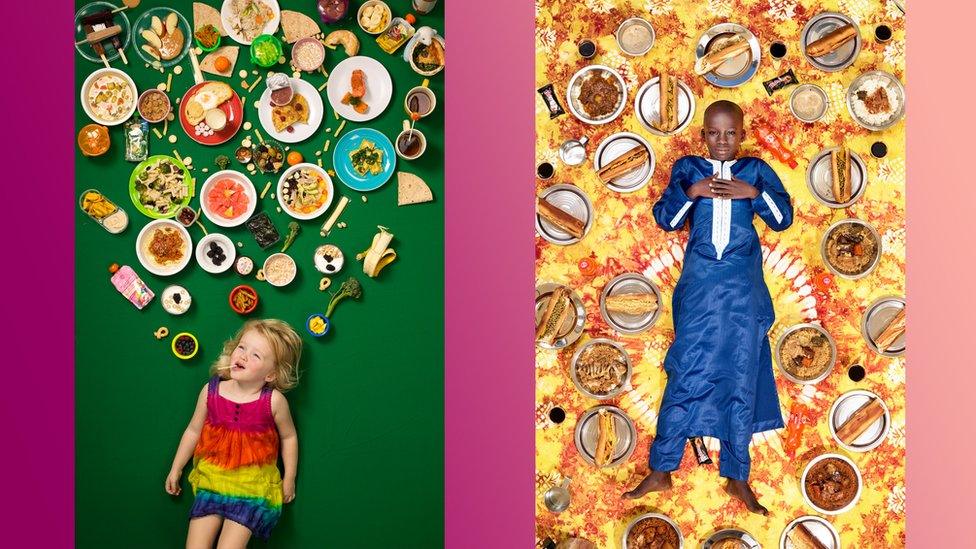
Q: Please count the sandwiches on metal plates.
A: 12